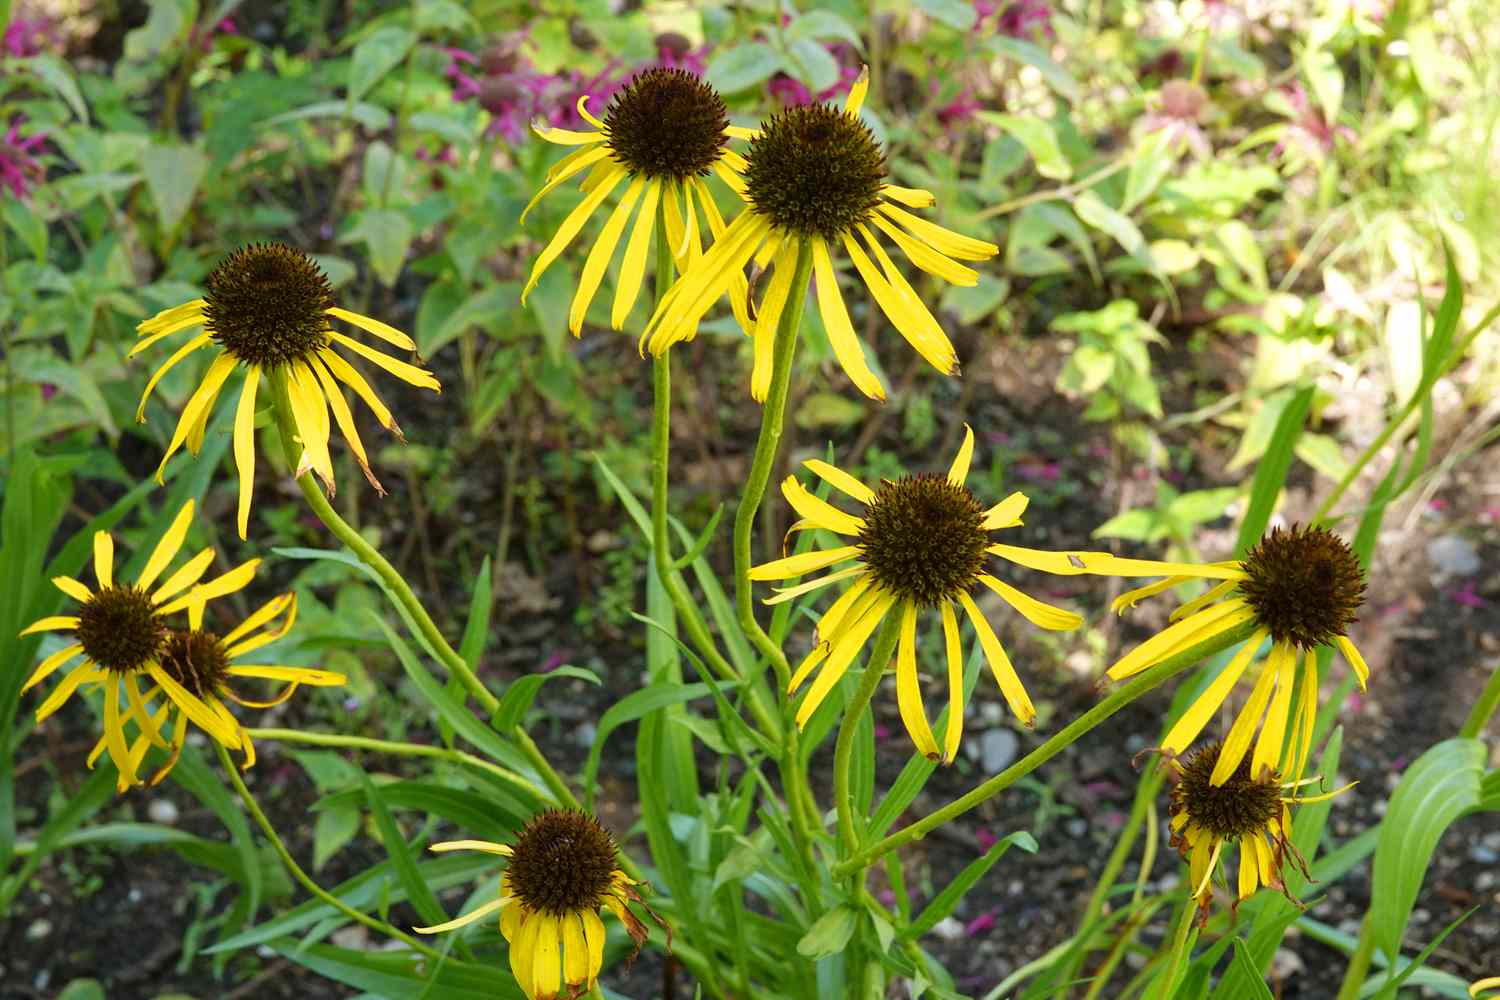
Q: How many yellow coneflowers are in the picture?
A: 9